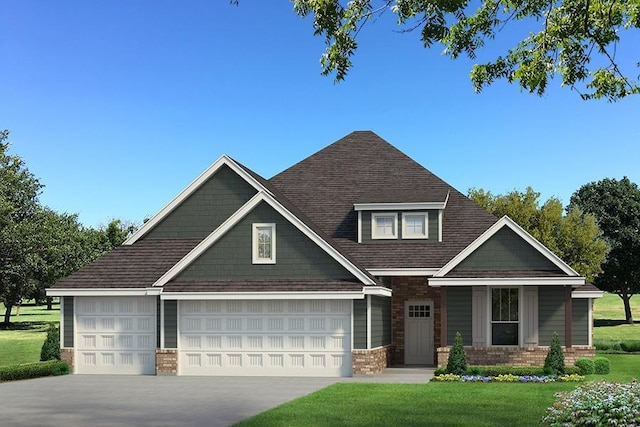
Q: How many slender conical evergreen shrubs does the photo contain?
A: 3